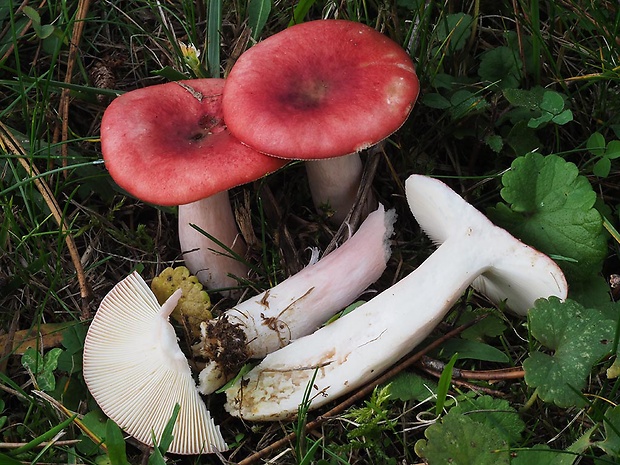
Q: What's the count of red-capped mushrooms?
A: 2